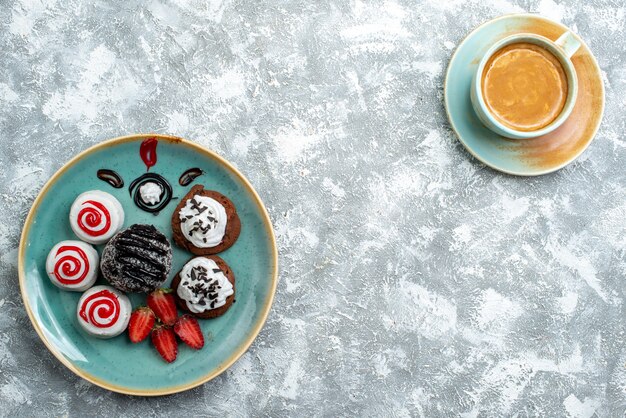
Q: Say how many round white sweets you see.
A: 3